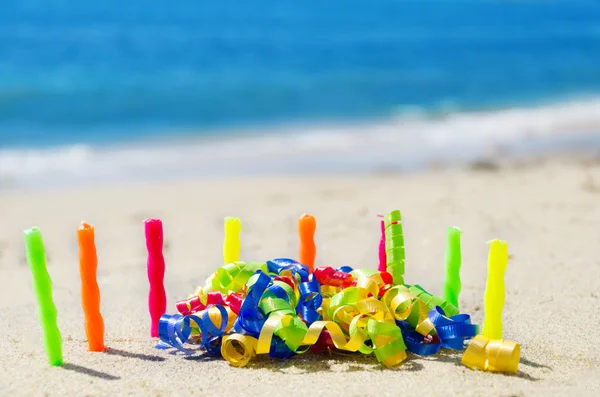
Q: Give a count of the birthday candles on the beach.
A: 8